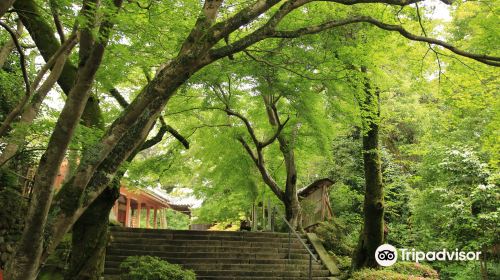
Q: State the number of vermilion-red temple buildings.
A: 1